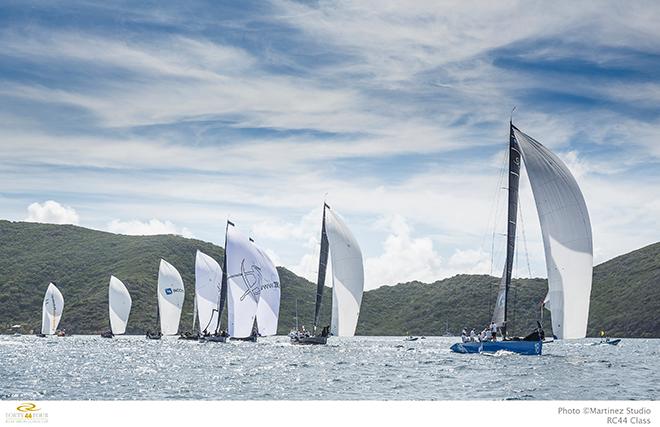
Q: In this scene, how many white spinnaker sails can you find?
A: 8